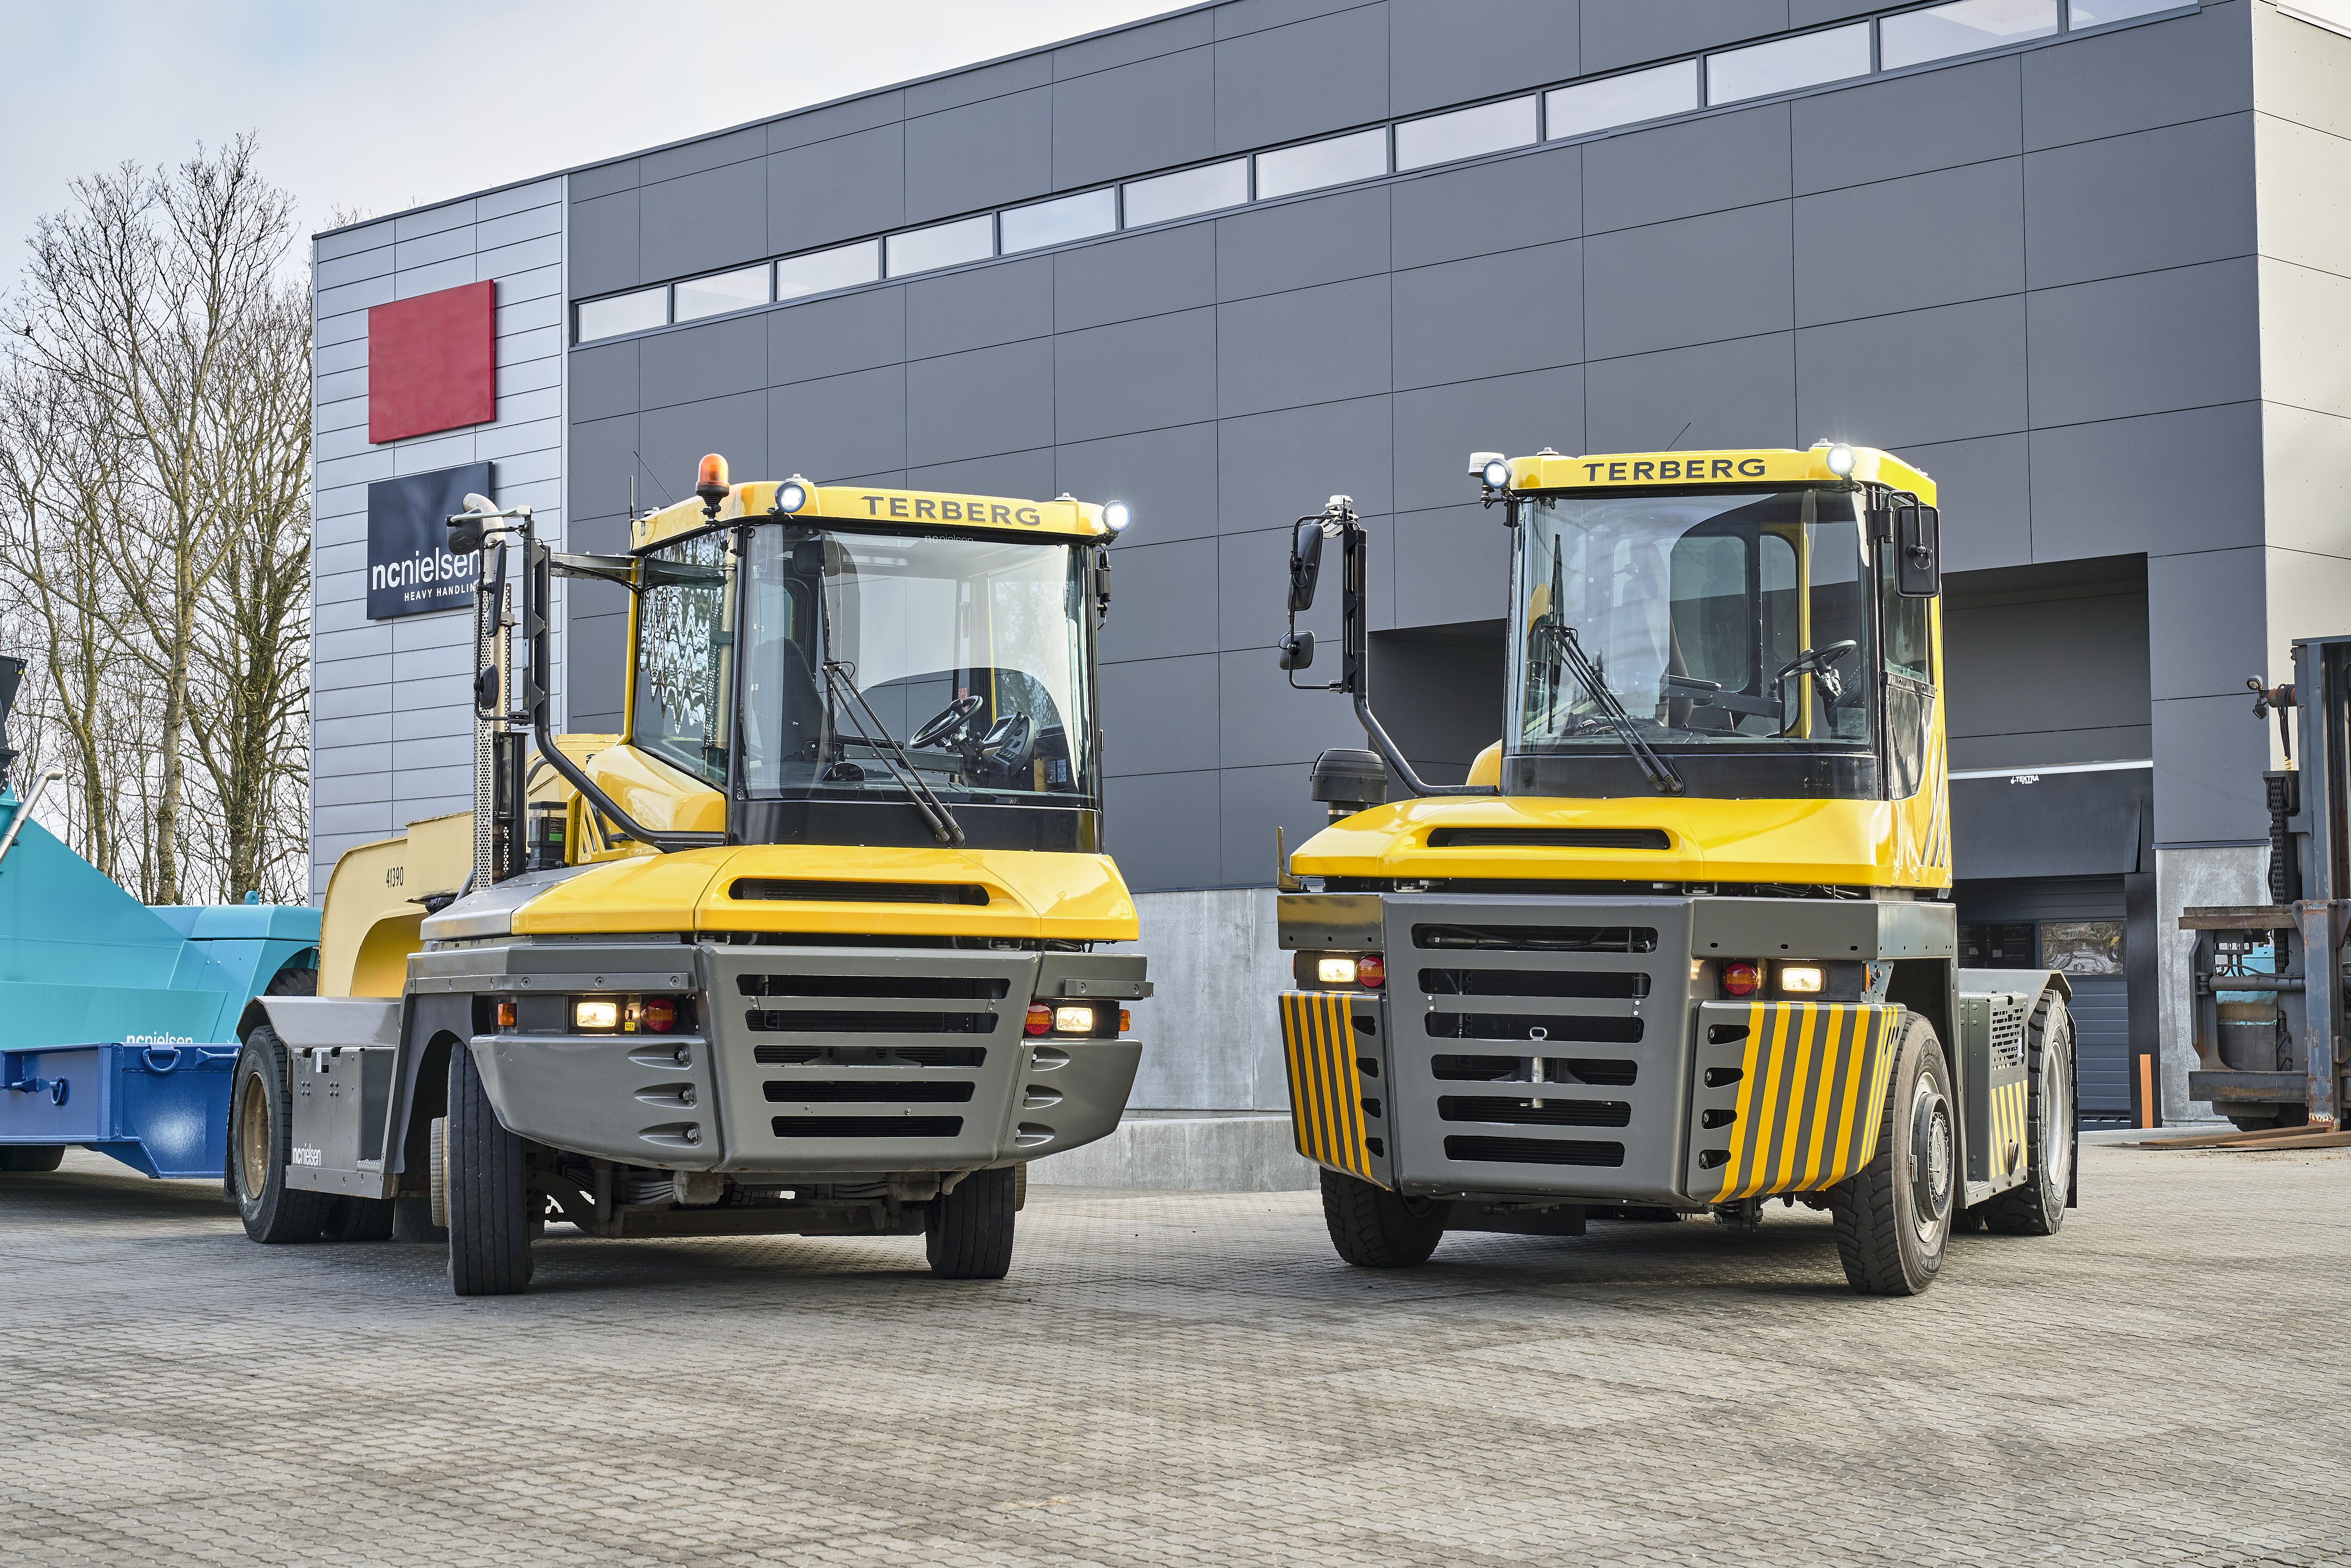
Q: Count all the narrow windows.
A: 12